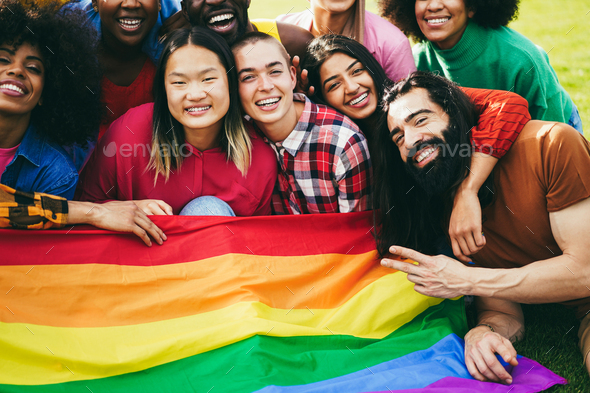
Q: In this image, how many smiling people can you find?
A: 8